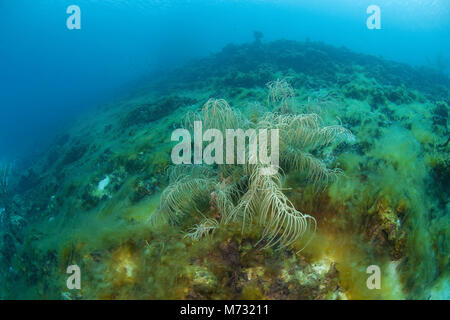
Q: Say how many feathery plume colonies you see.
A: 1